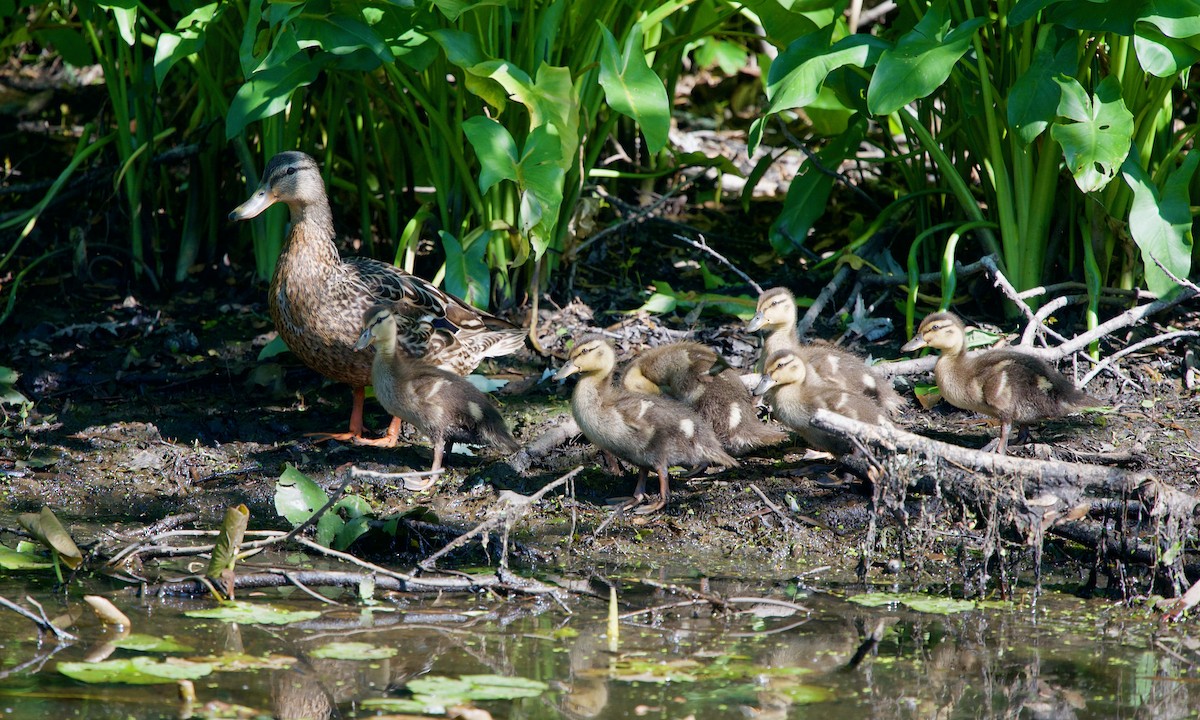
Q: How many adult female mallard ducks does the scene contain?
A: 1